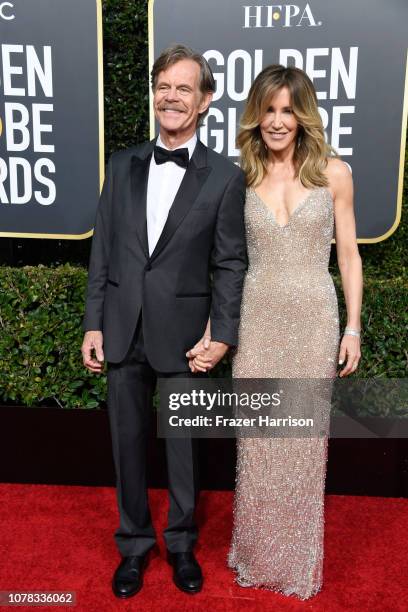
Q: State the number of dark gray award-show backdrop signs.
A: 2